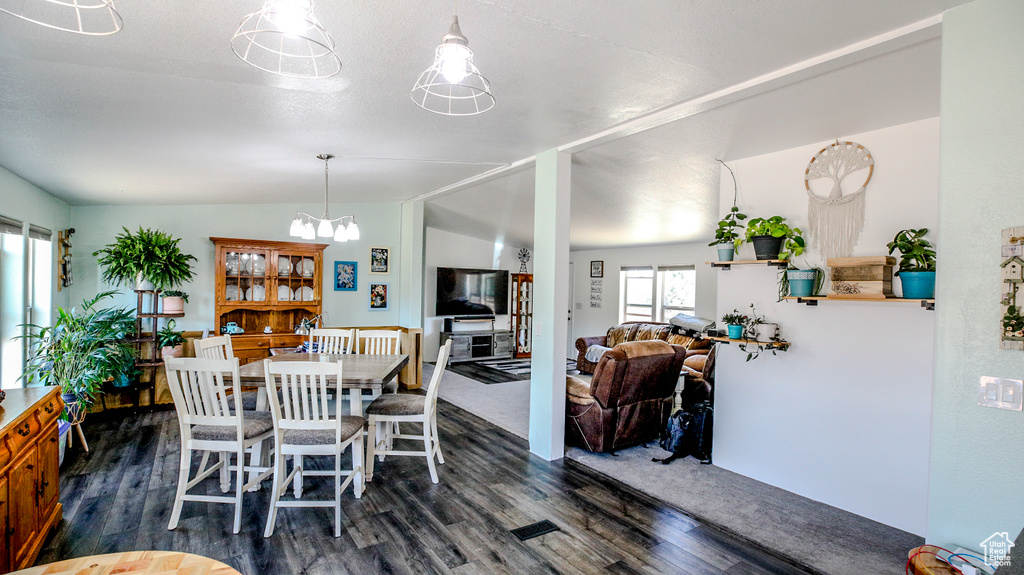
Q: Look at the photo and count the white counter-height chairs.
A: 6